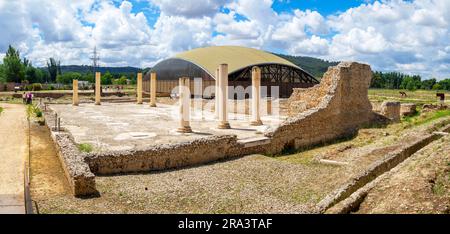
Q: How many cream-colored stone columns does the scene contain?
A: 8